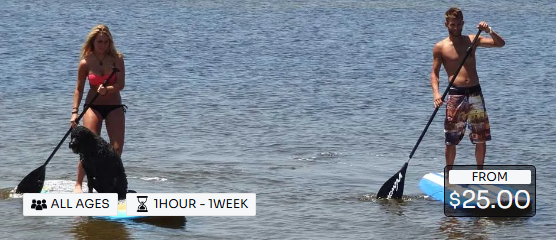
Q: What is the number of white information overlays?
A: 3